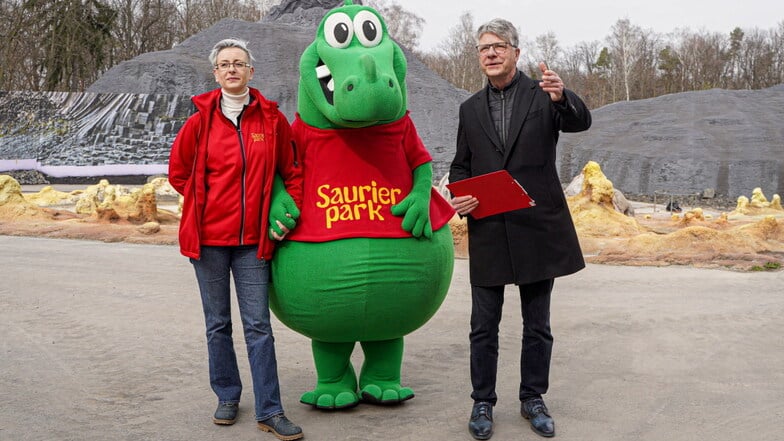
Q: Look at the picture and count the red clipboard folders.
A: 1